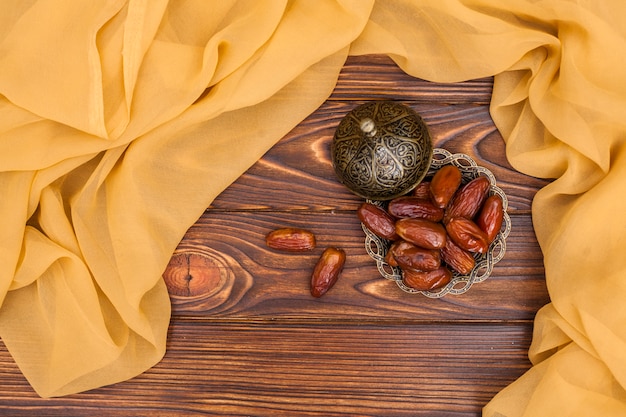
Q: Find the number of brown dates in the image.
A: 14